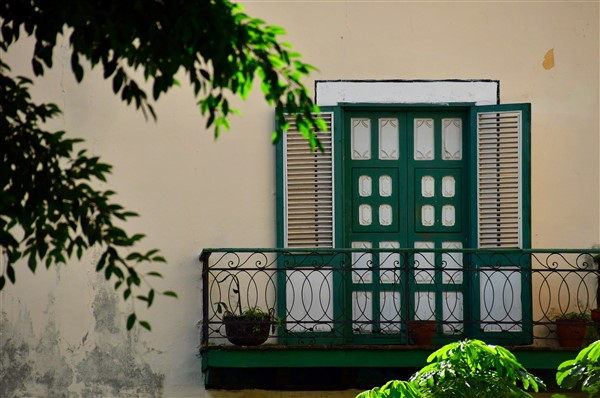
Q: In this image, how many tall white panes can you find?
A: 12